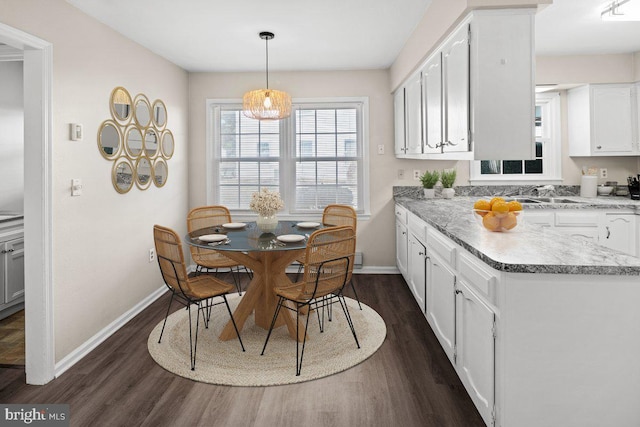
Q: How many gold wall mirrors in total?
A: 10